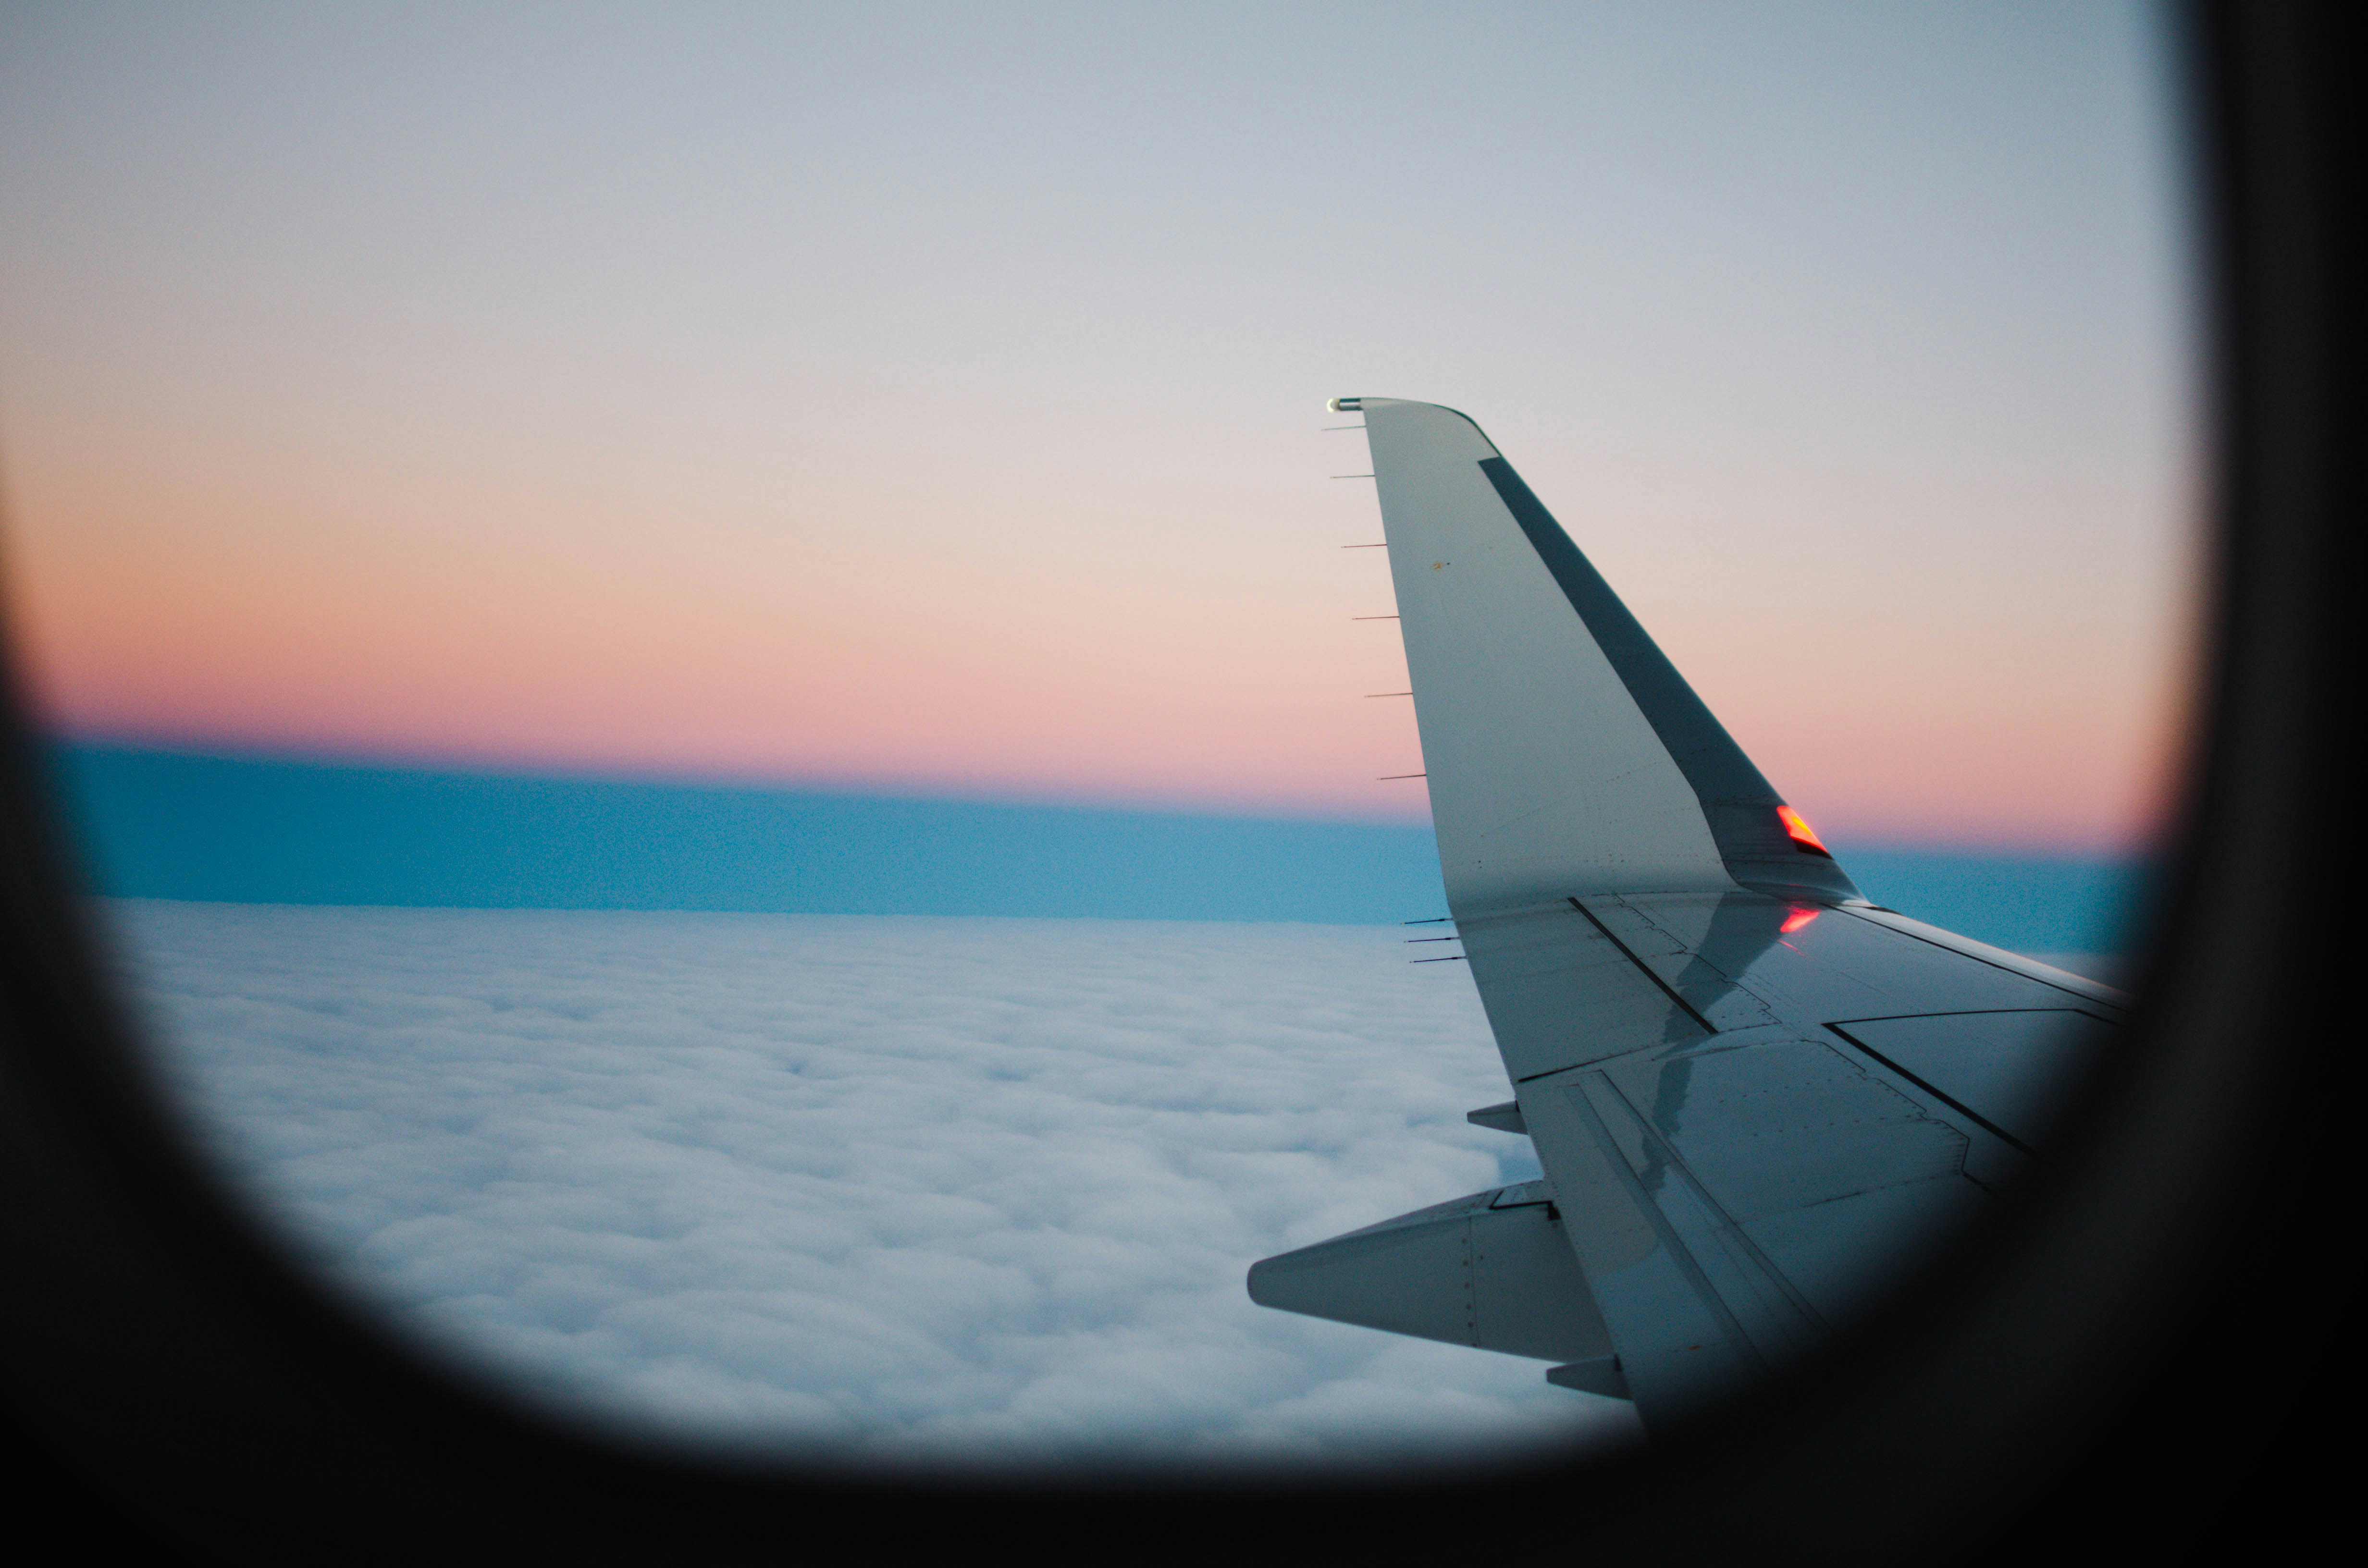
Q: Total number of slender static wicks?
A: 9